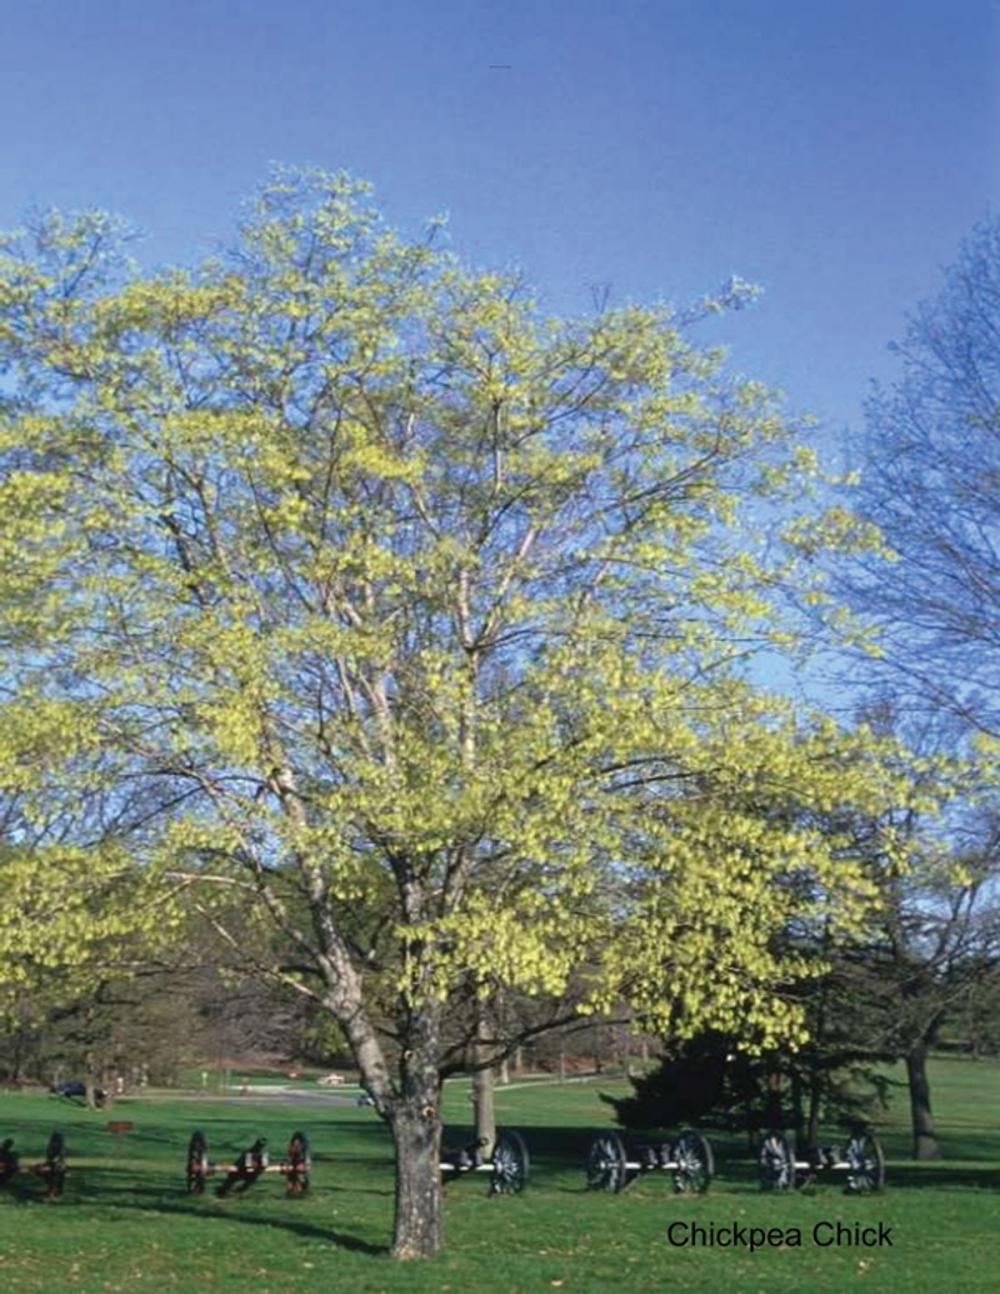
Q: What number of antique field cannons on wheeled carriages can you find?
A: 5